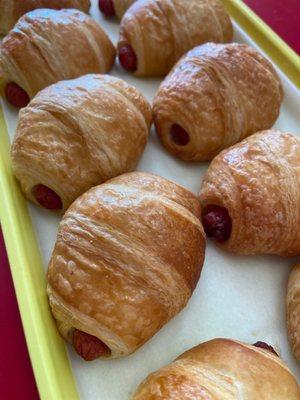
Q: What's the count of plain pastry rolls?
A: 0